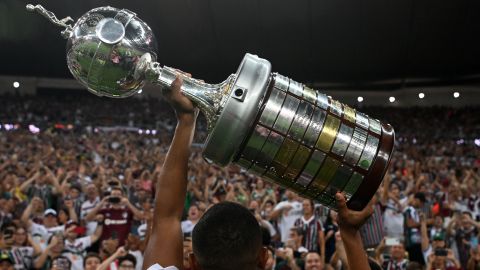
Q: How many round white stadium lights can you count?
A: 5